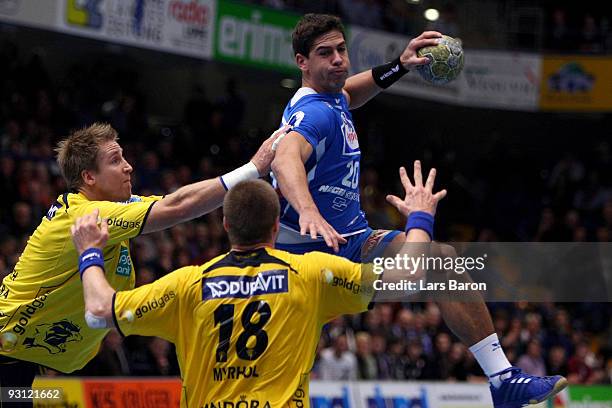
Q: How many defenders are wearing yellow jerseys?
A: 2